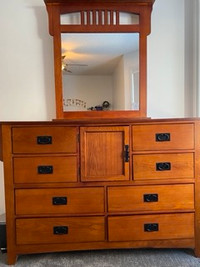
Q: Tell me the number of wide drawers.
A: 4